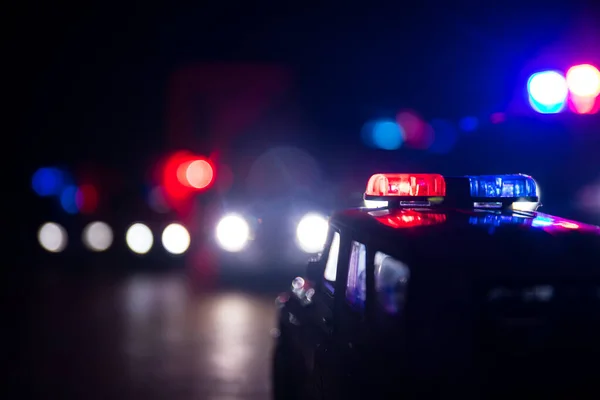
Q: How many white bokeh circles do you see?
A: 6